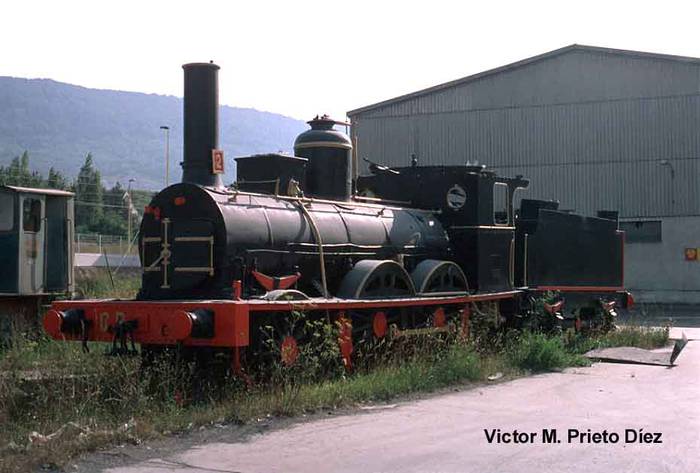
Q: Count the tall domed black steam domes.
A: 1